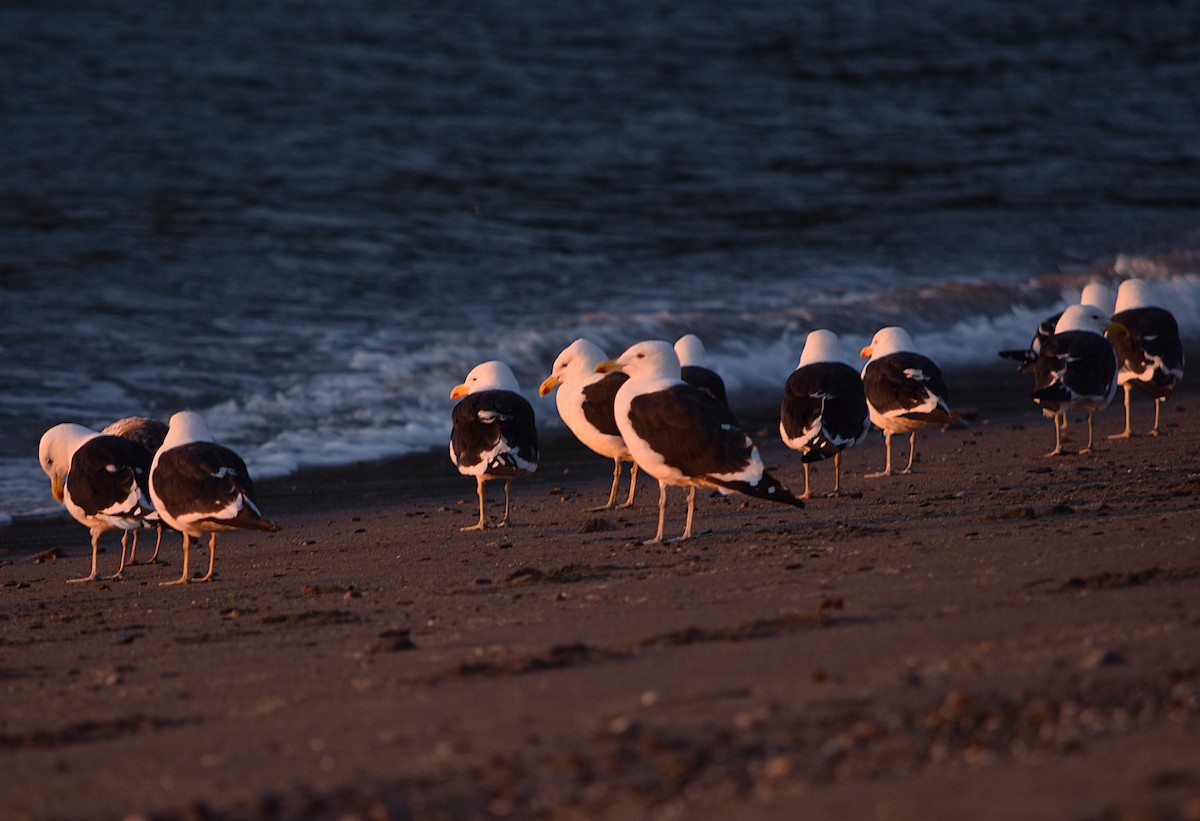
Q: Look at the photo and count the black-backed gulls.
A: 12